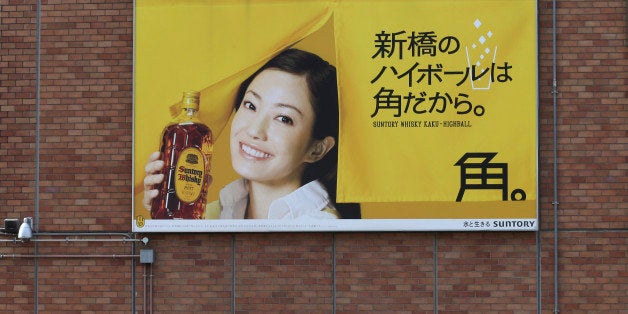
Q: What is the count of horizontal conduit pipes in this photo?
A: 3